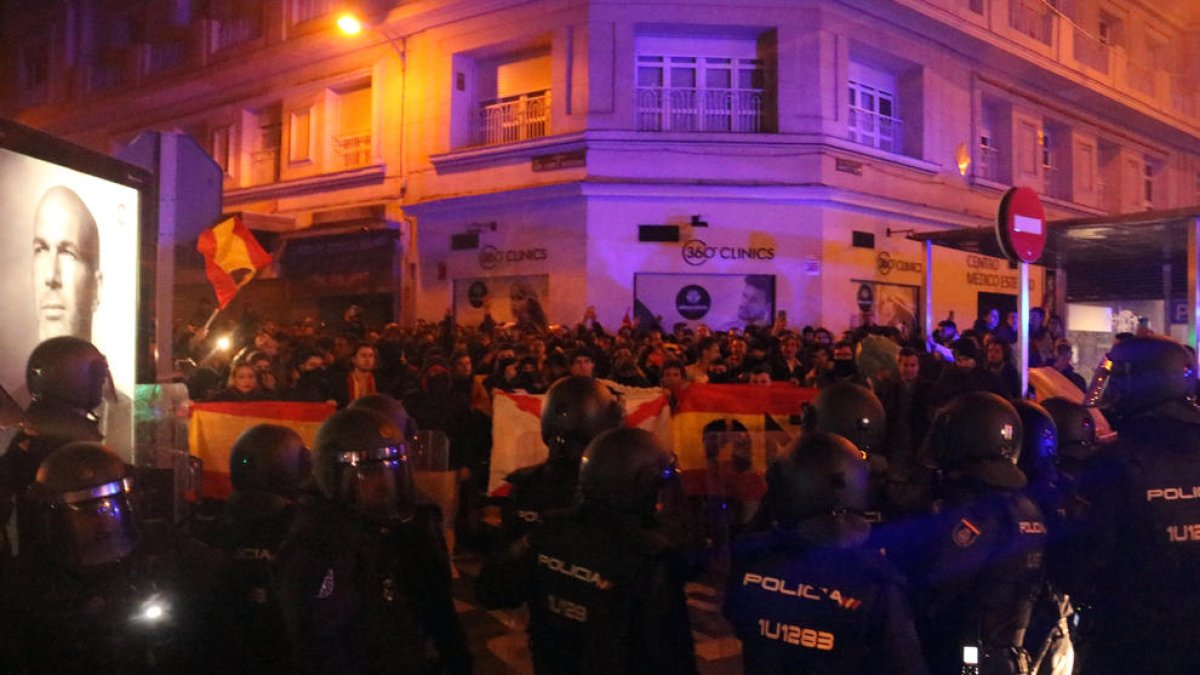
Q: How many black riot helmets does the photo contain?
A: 13